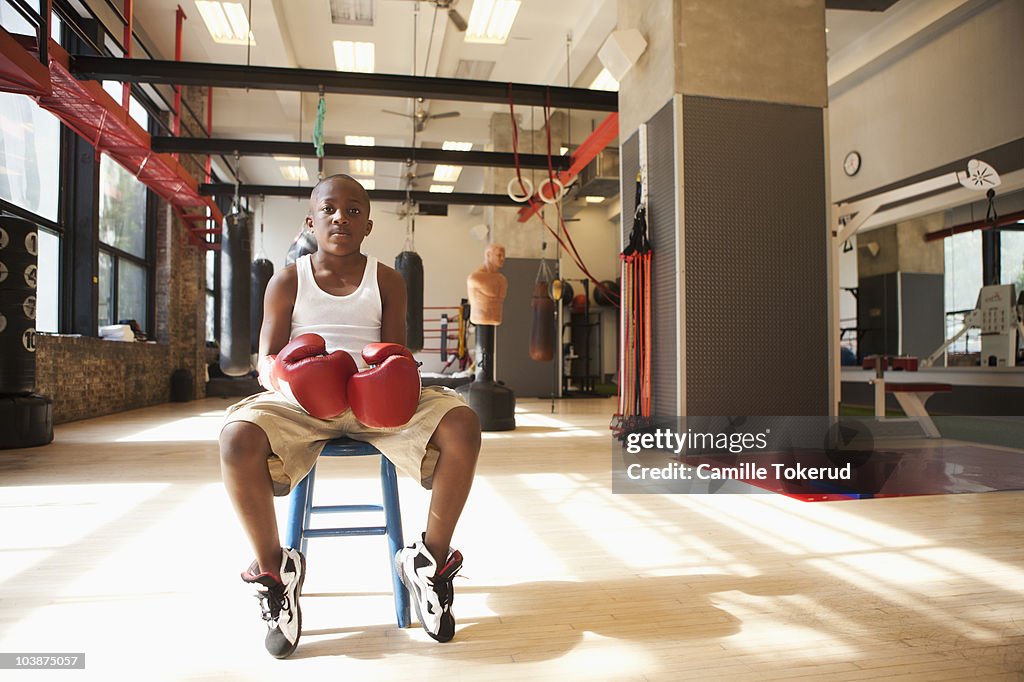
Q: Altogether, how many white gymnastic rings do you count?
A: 2